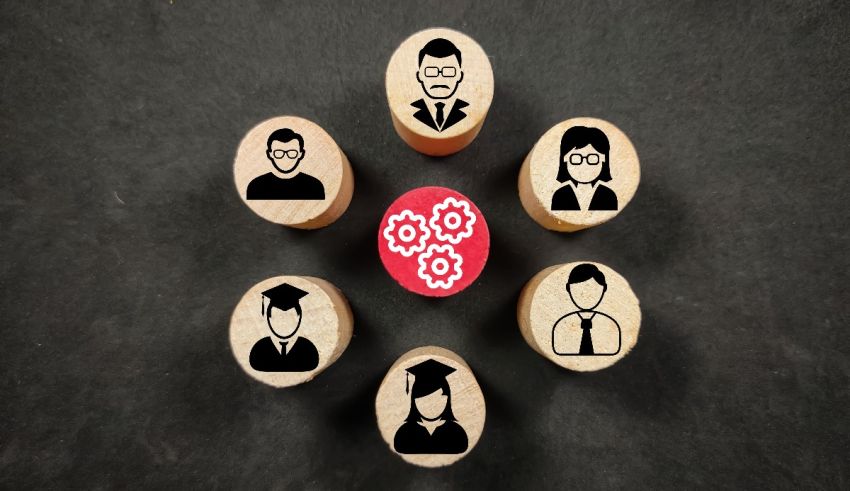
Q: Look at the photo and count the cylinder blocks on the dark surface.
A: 7